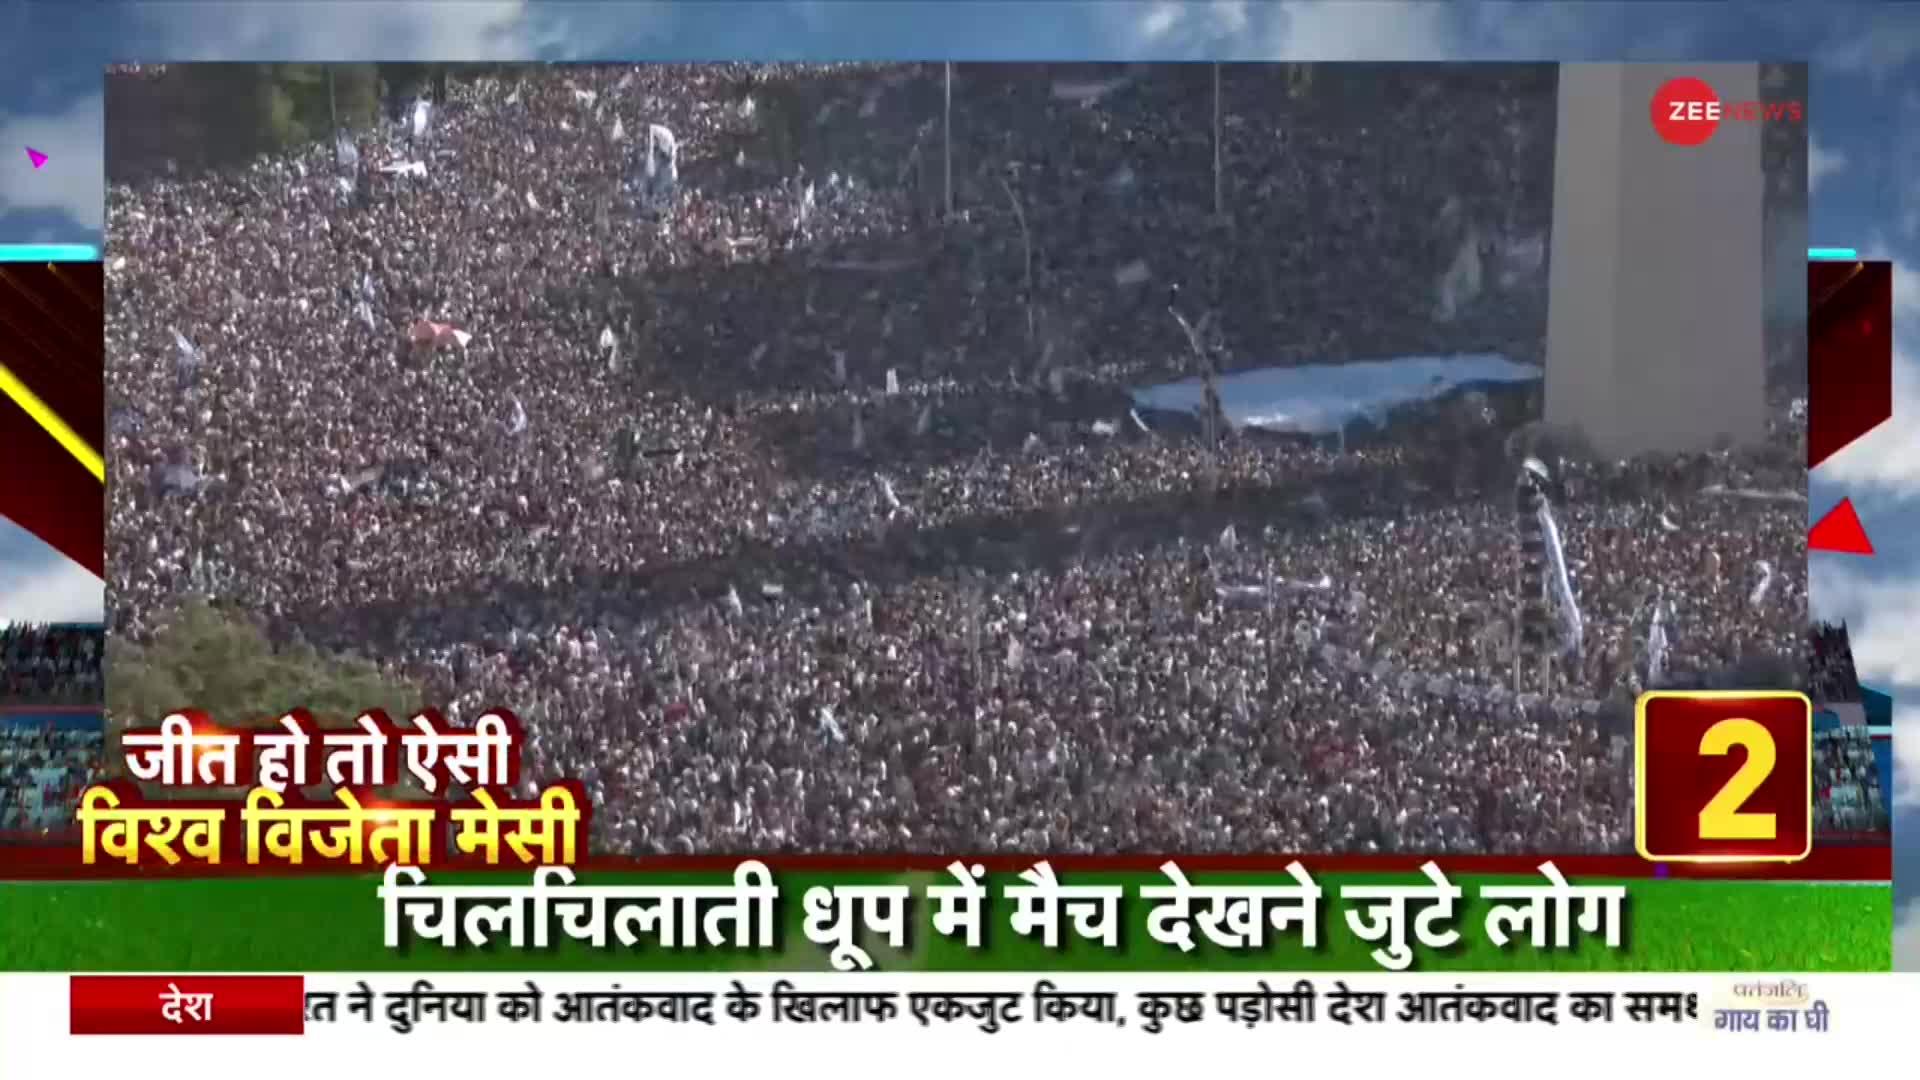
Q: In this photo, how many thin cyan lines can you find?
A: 2